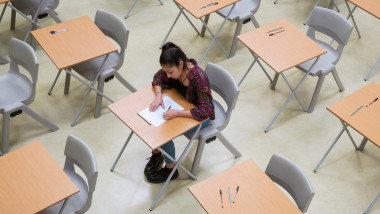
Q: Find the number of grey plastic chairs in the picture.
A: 8